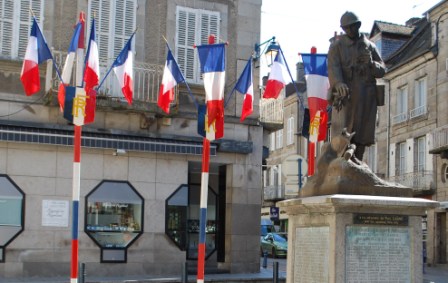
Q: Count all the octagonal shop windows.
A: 3